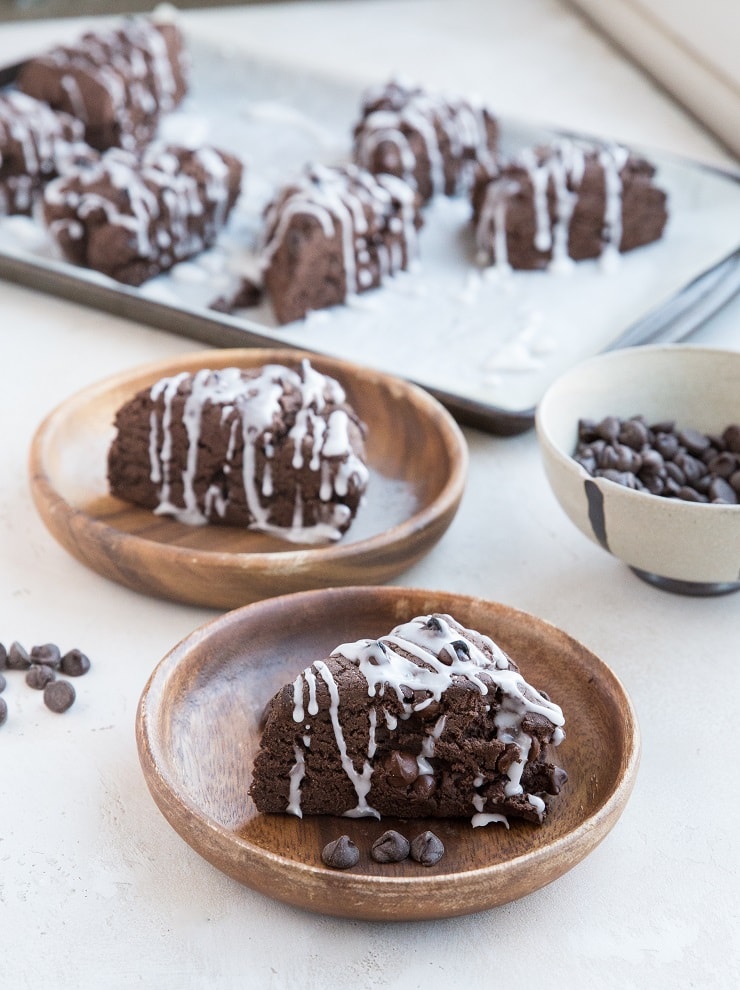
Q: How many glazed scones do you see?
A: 8